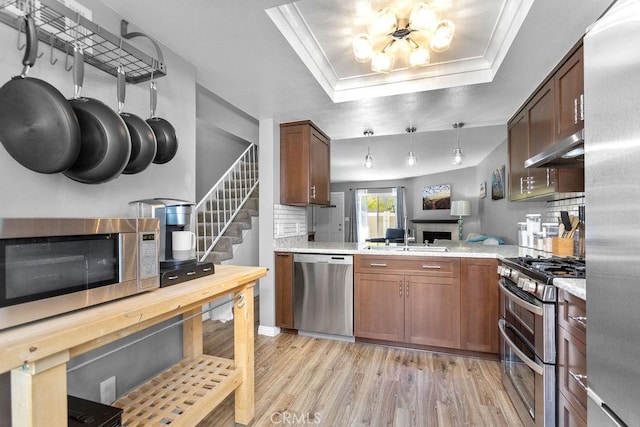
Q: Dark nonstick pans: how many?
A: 4